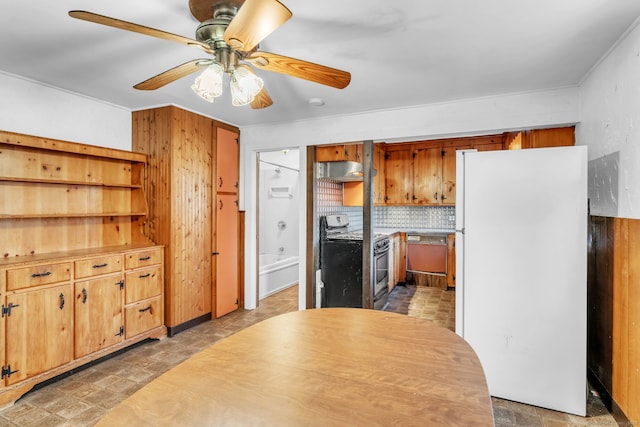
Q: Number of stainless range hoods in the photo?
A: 1